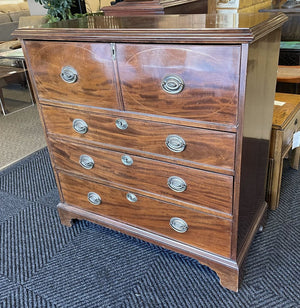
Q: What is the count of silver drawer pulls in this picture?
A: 8